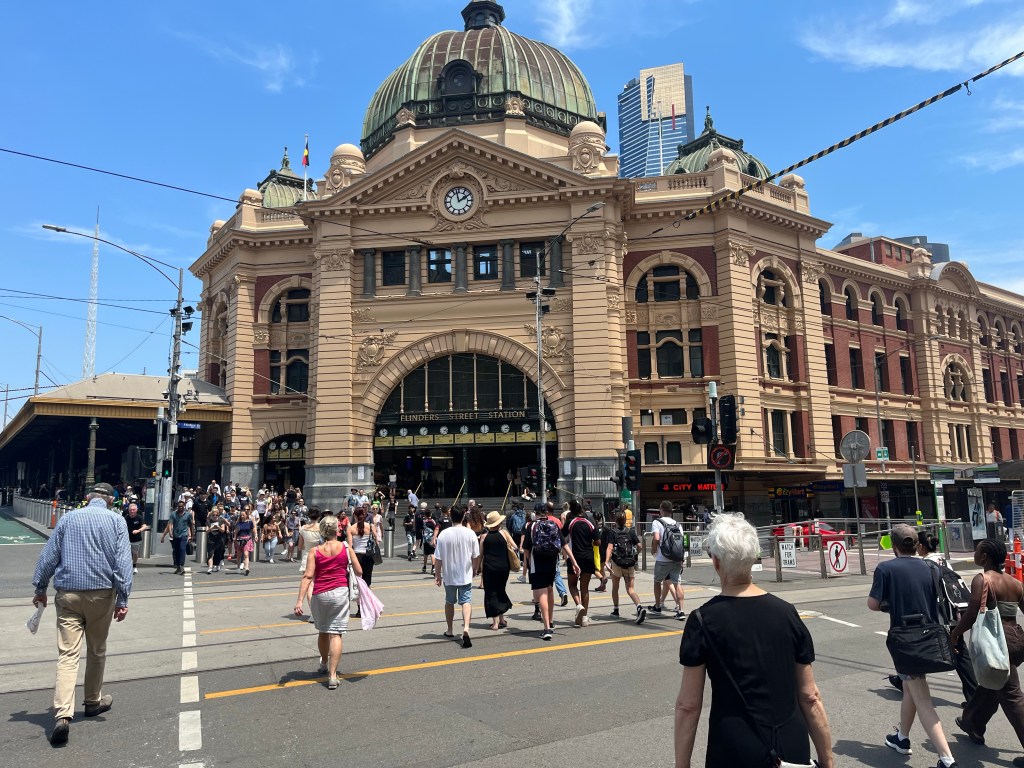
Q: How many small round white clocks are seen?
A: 12